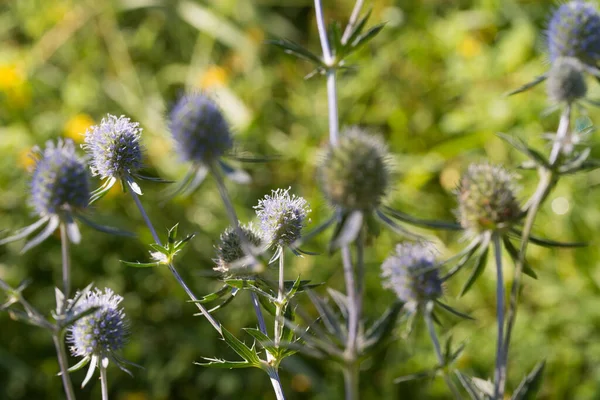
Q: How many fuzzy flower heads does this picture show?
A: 11